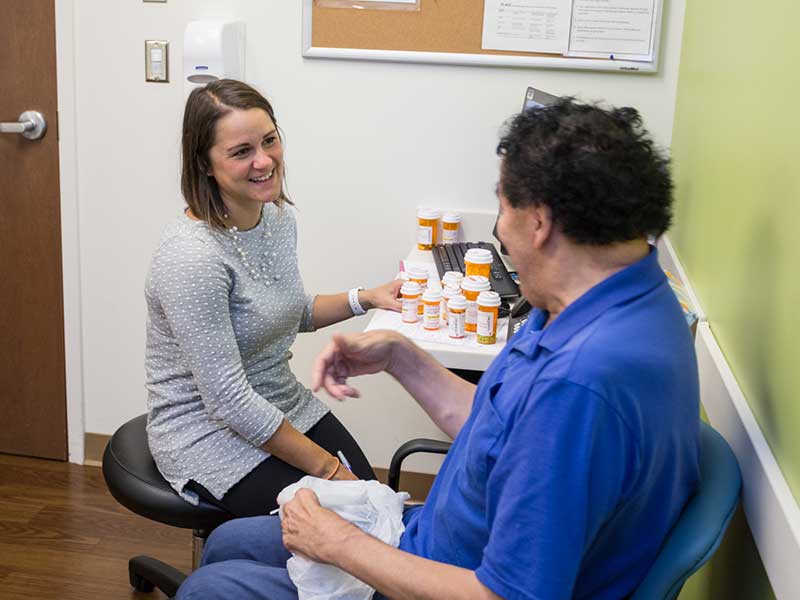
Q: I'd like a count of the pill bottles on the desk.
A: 11